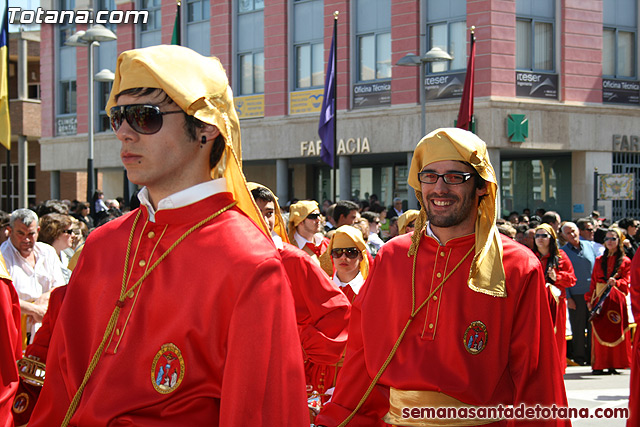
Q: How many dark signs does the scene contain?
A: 4